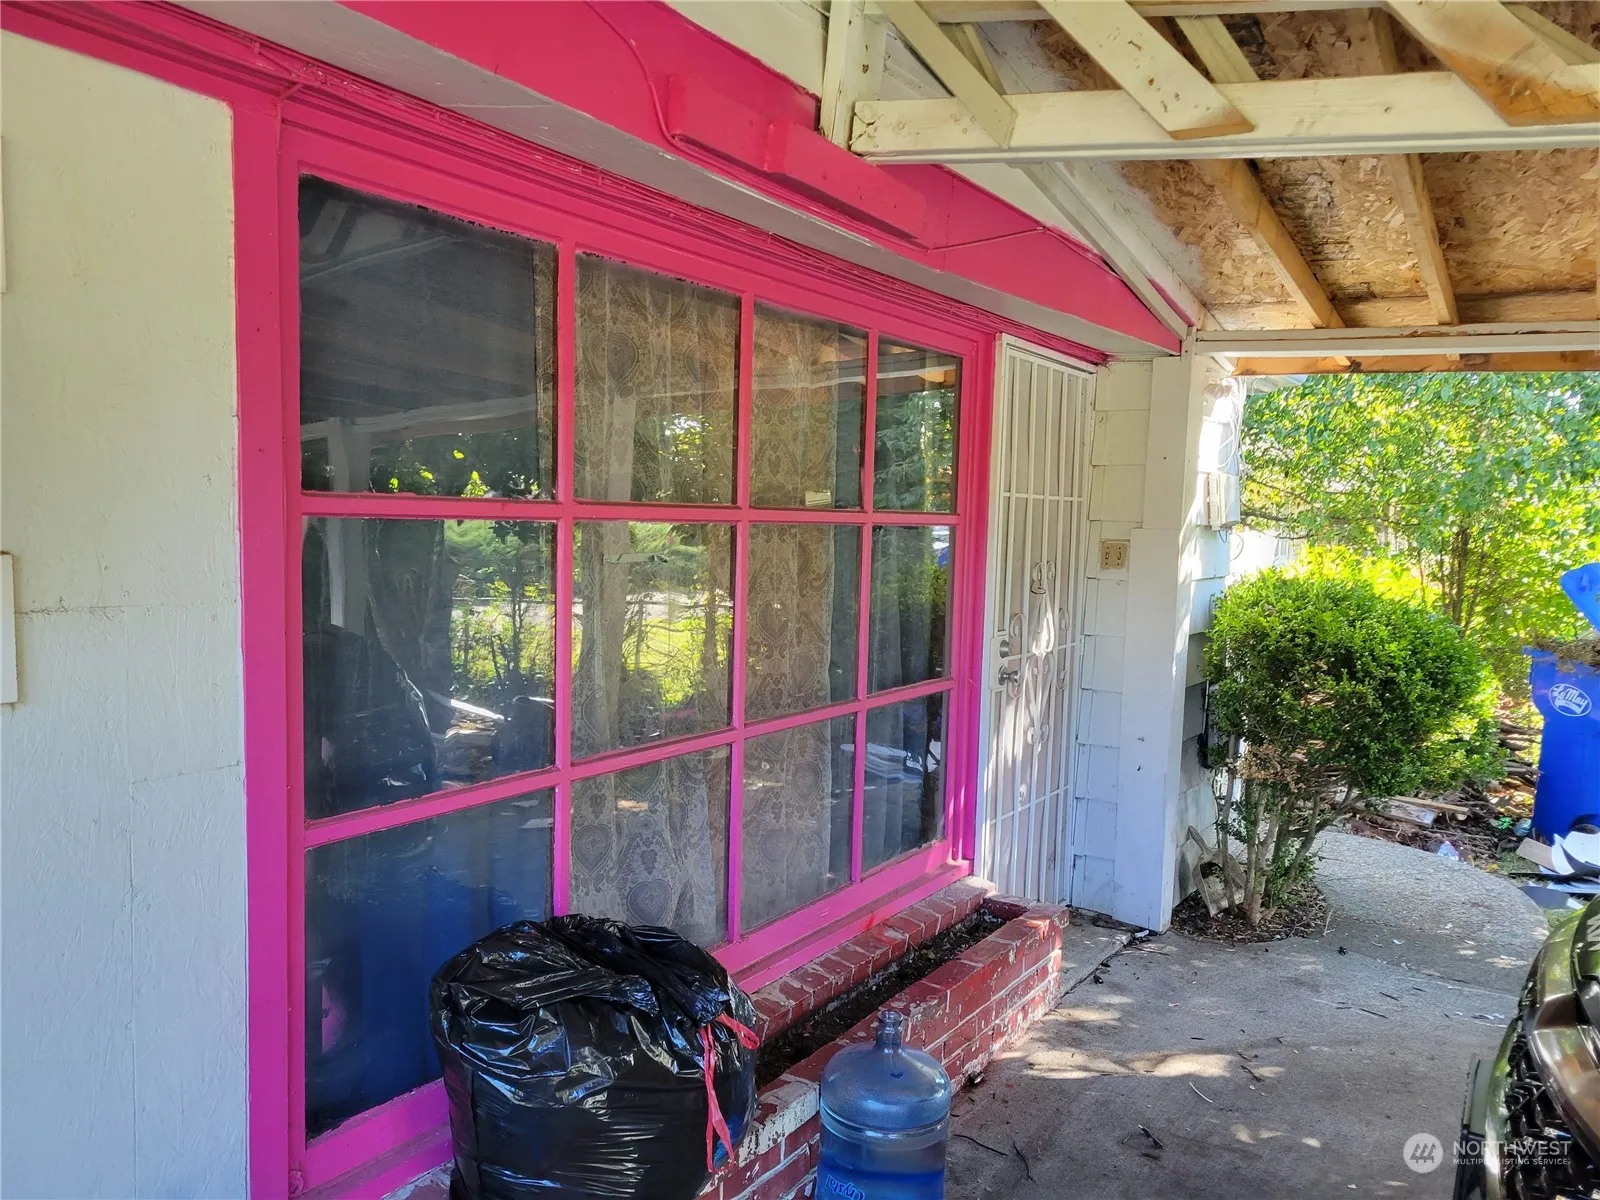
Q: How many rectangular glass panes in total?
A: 12